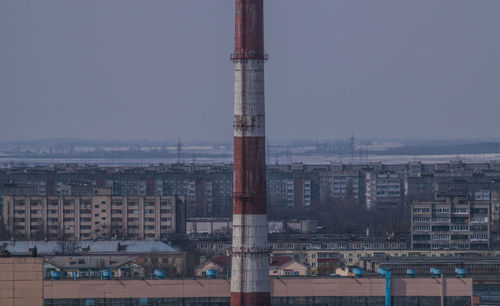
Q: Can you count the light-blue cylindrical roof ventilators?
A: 9